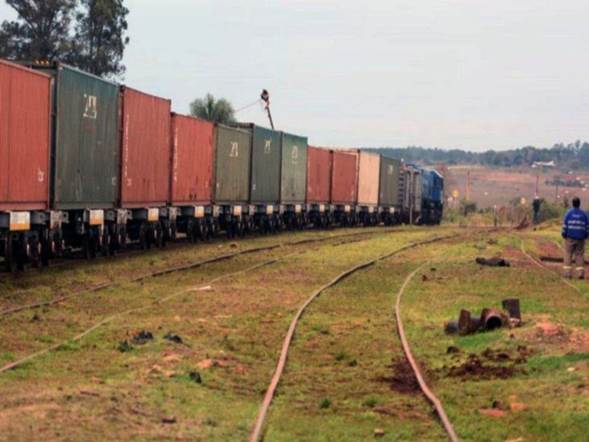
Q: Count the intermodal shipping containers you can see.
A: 11